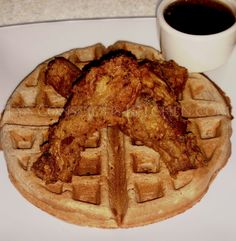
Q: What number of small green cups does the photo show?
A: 0